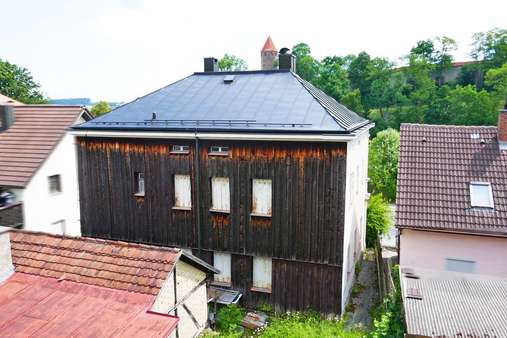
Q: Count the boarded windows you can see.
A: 5